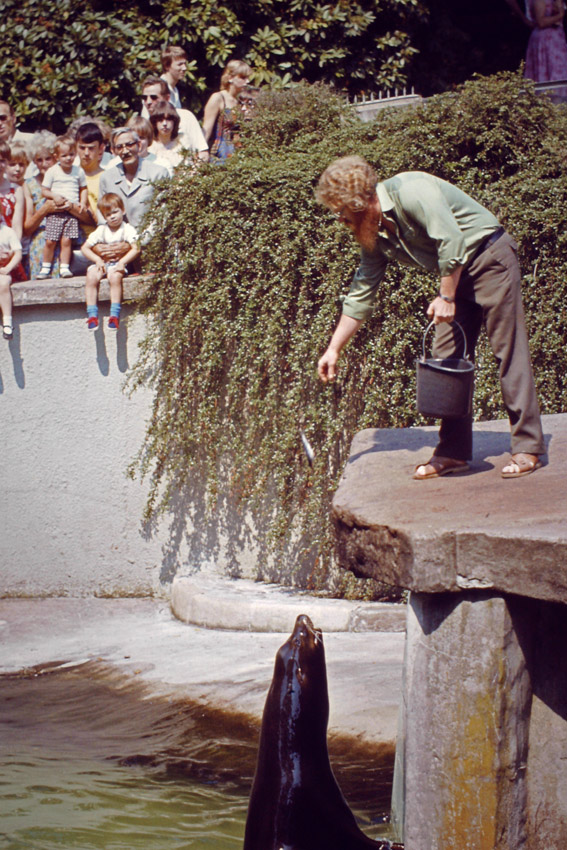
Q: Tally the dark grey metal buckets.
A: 1